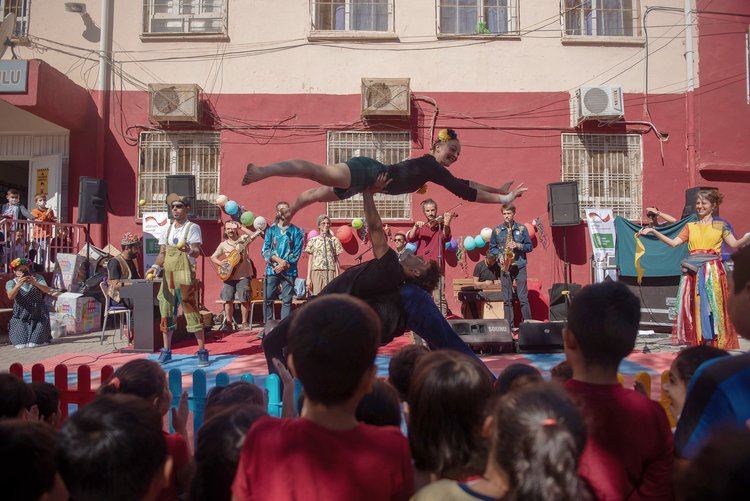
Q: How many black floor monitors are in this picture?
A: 2